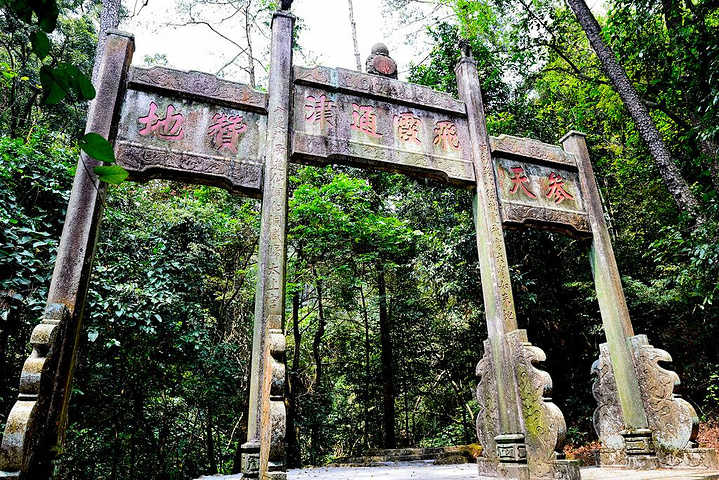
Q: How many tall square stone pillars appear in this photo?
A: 4